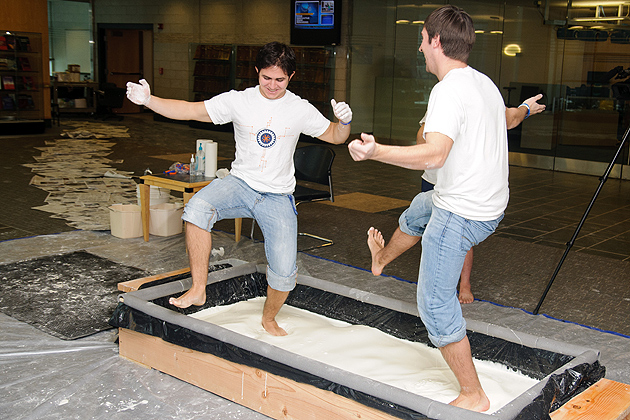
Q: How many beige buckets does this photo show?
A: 2